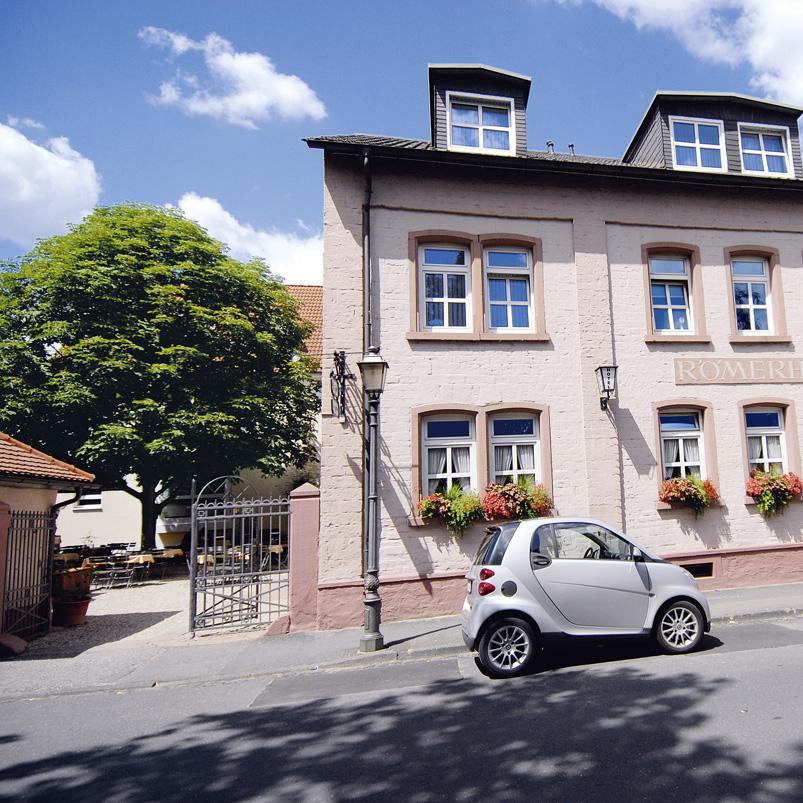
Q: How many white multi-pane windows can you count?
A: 11